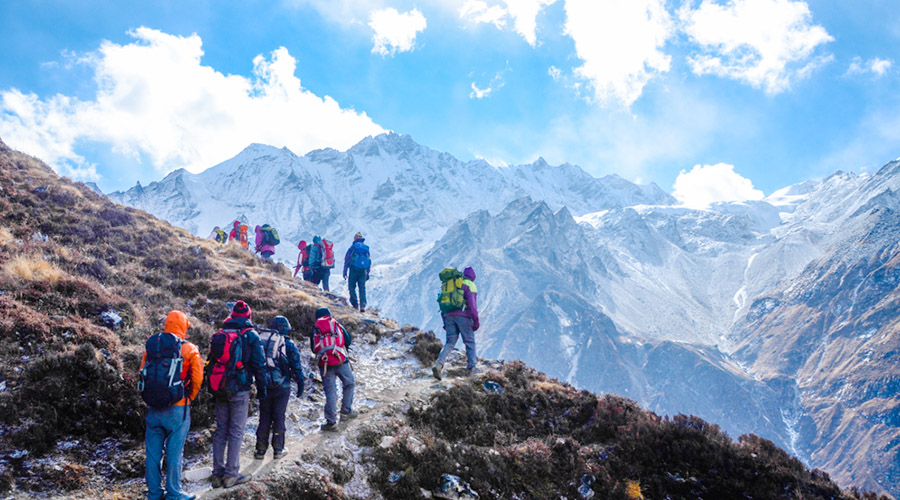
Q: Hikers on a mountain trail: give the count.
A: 11